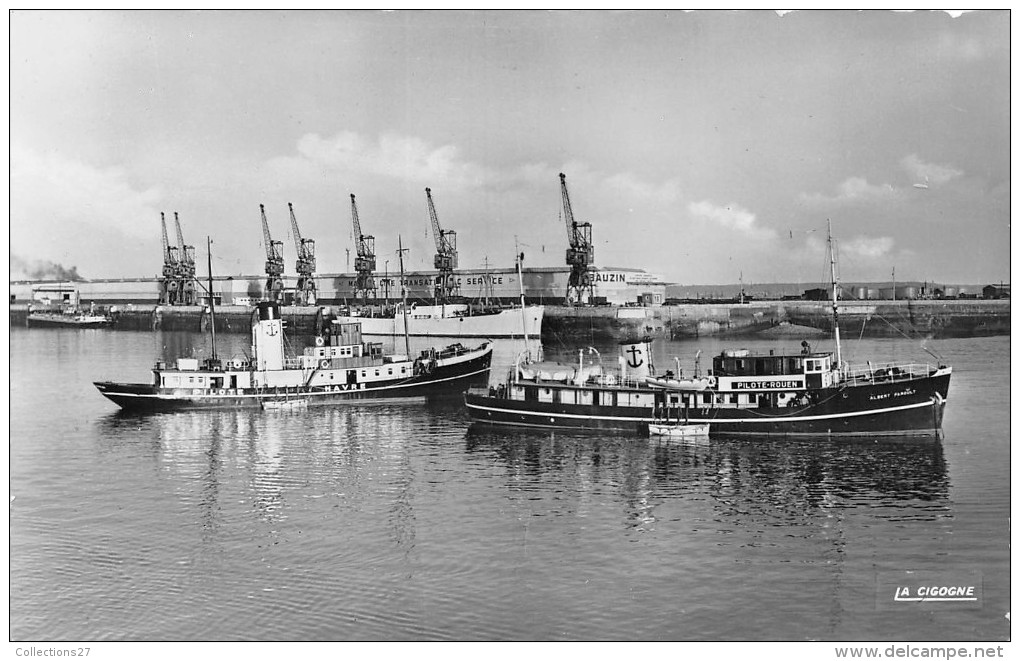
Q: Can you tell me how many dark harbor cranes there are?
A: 7